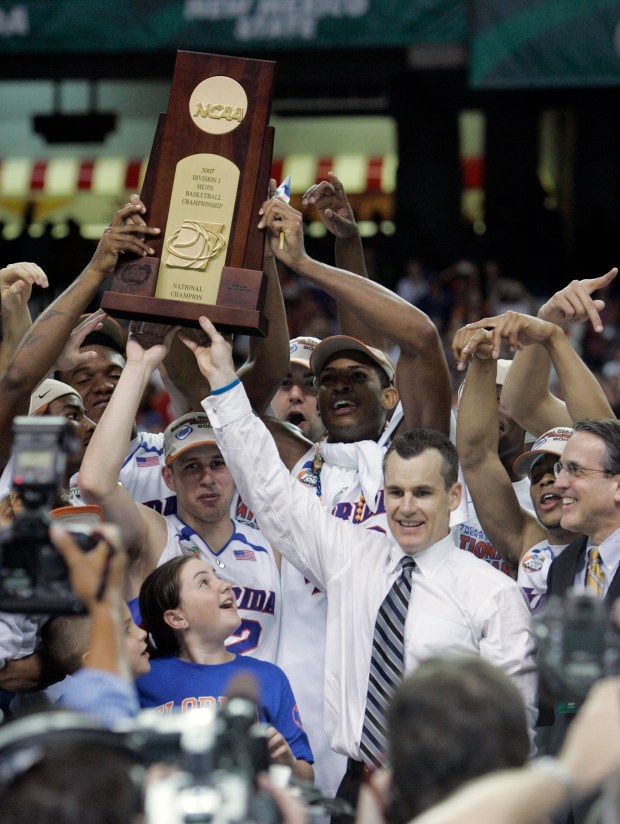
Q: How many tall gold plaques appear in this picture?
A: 1